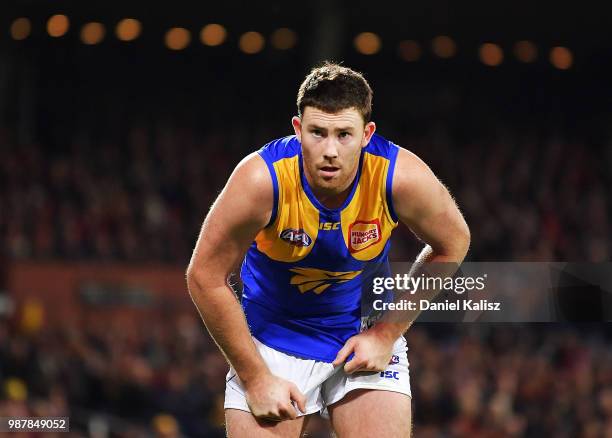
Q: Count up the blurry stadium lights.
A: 14